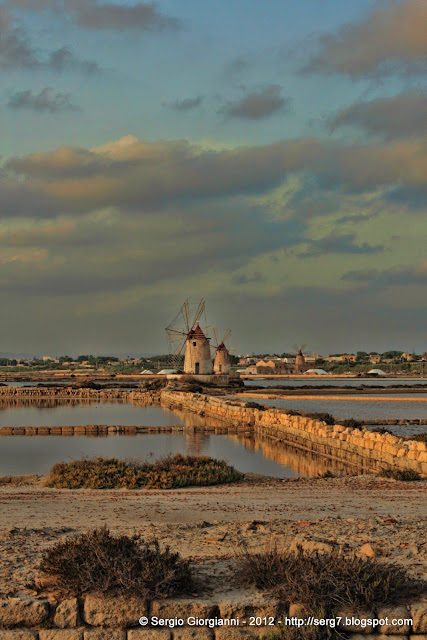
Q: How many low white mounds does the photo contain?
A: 5